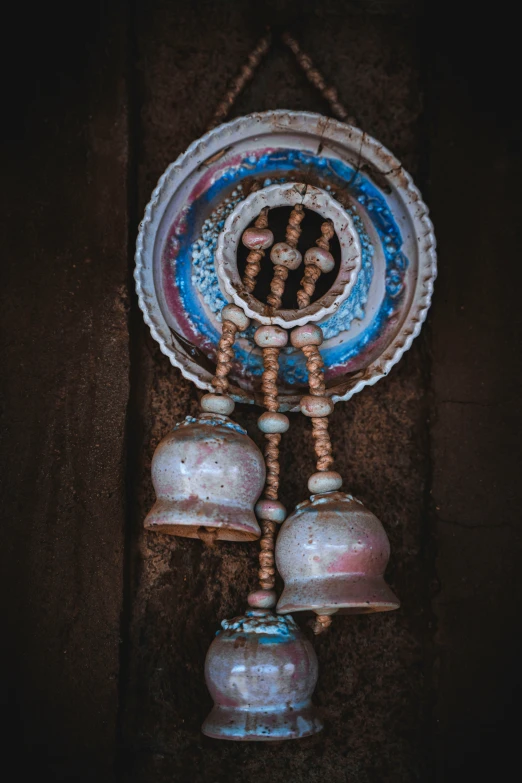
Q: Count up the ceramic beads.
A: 12